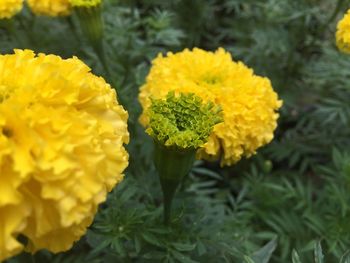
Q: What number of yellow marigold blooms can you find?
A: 5